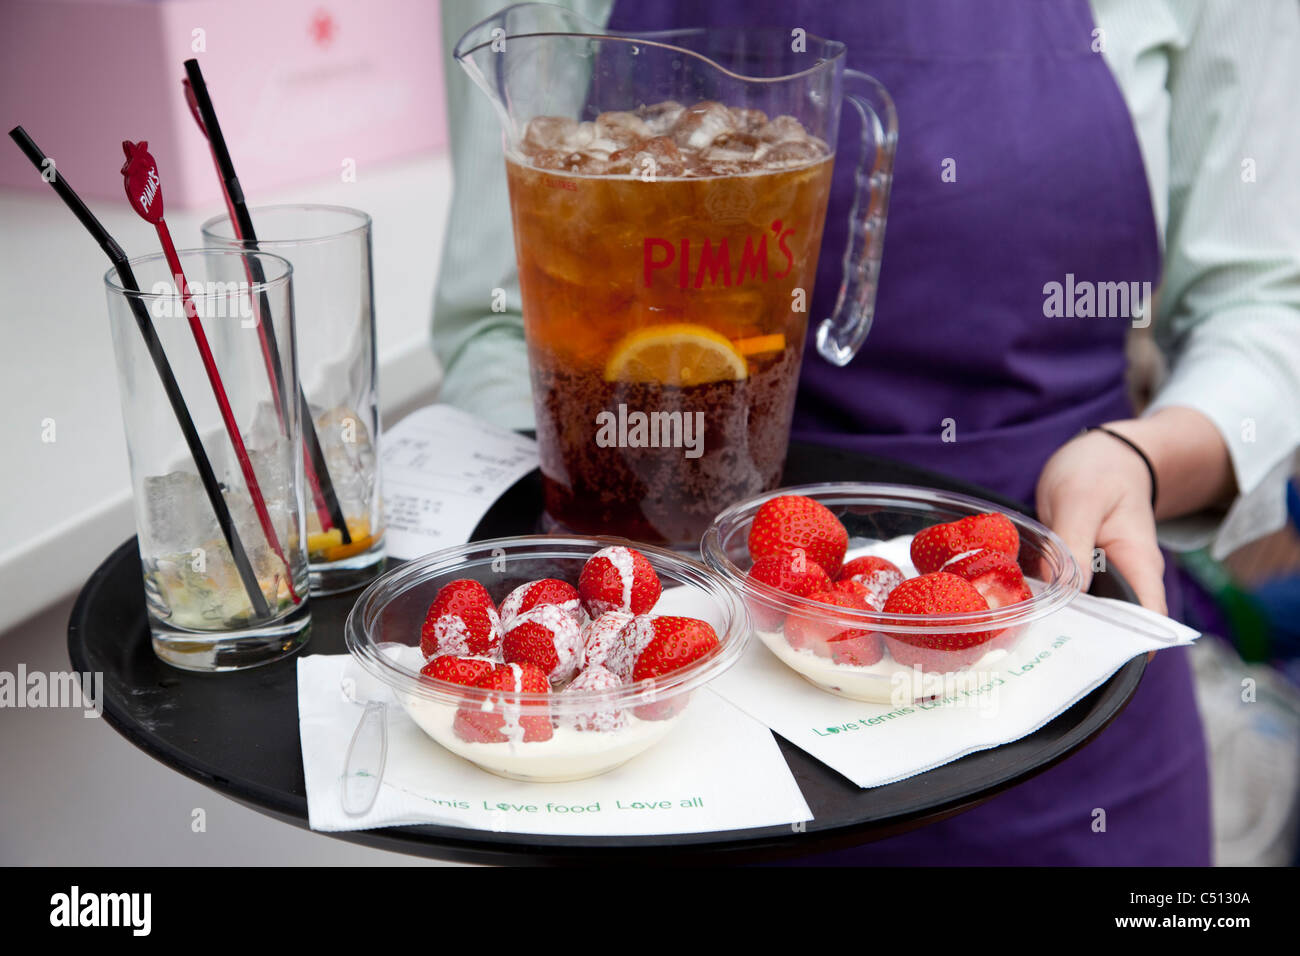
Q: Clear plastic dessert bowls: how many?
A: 2